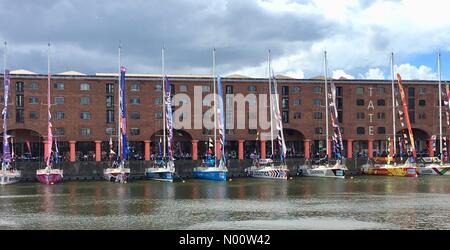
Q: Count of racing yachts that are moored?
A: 9